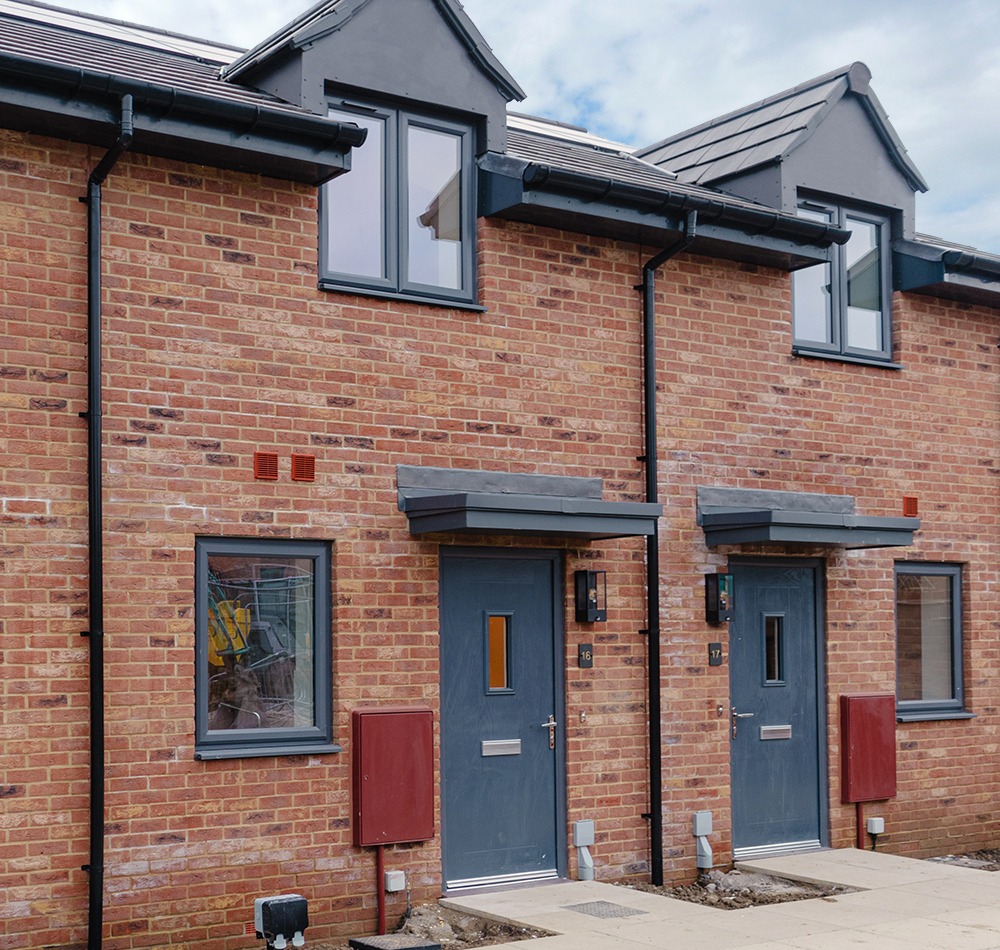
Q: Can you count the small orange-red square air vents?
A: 3